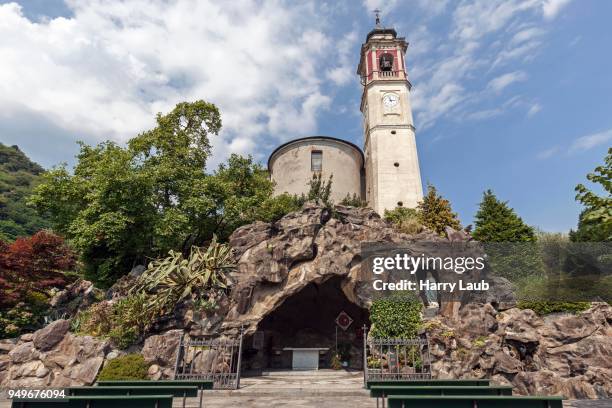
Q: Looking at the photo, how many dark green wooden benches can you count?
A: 6